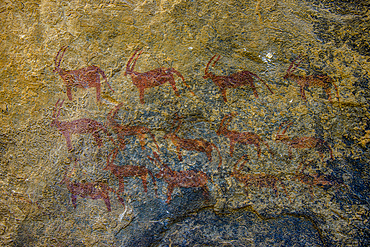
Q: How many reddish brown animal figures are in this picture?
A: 14